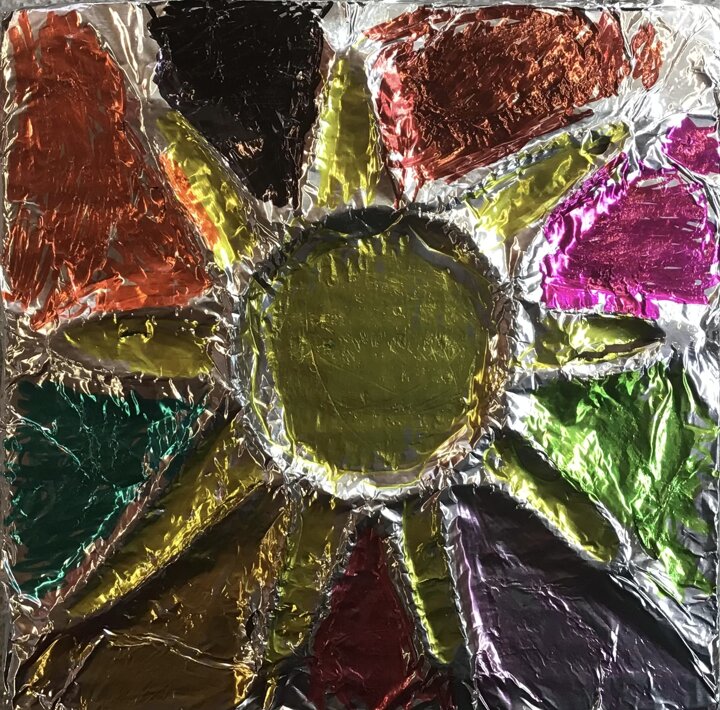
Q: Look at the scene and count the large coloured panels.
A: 9